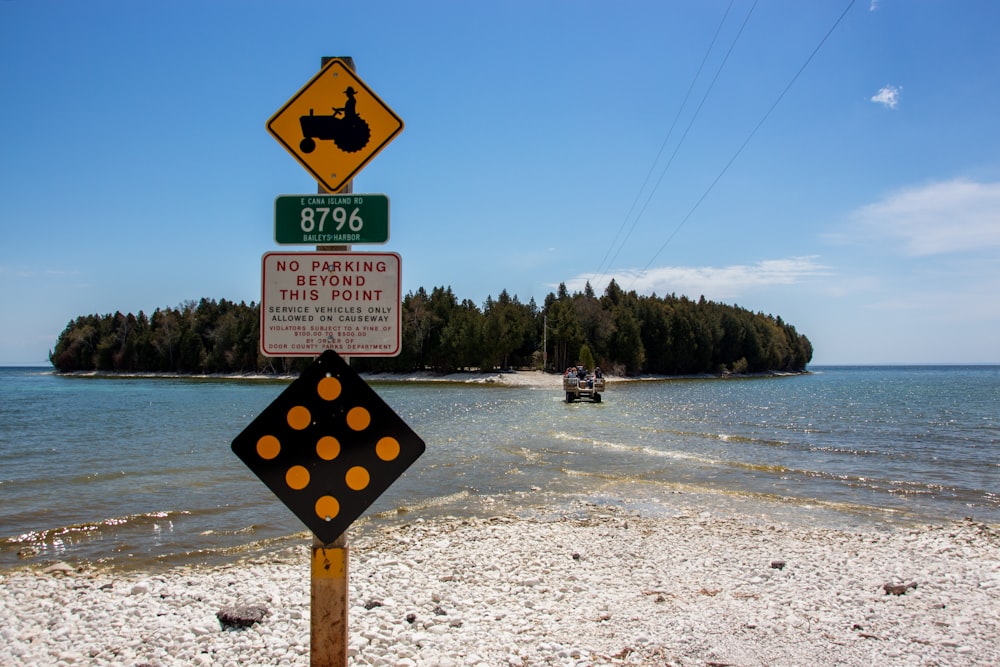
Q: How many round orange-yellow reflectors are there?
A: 9